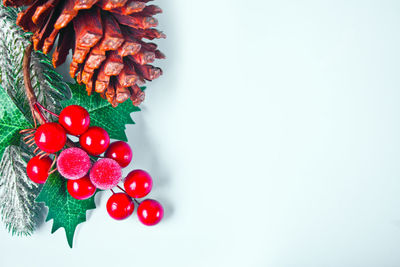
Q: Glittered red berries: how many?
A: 2